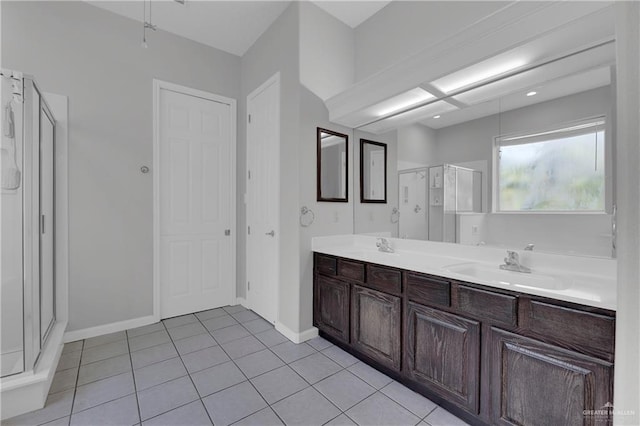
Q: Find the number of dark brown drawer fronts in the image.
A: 6